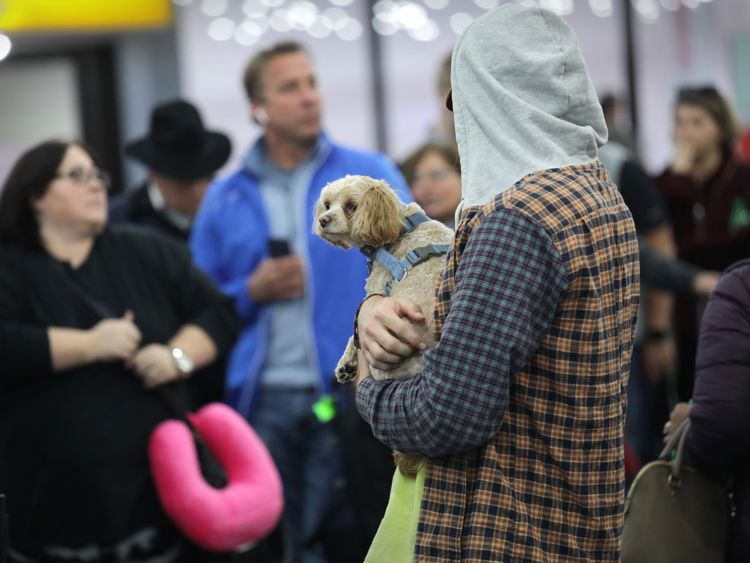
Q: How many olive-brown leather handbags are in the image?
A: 1